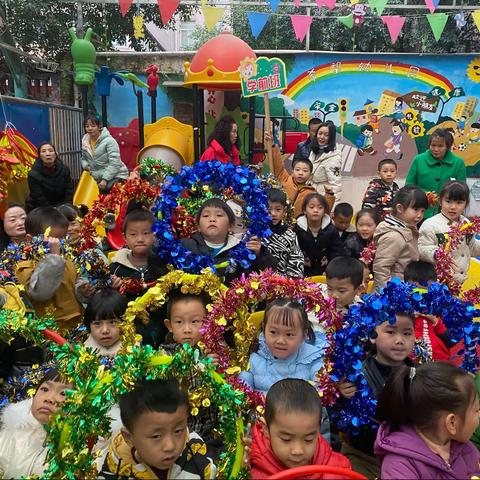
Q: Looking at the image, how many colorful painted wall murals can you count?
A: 1